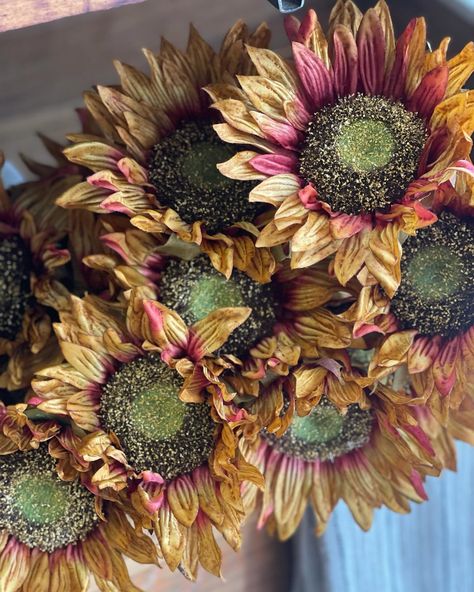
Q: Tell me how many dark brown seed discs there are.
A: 8